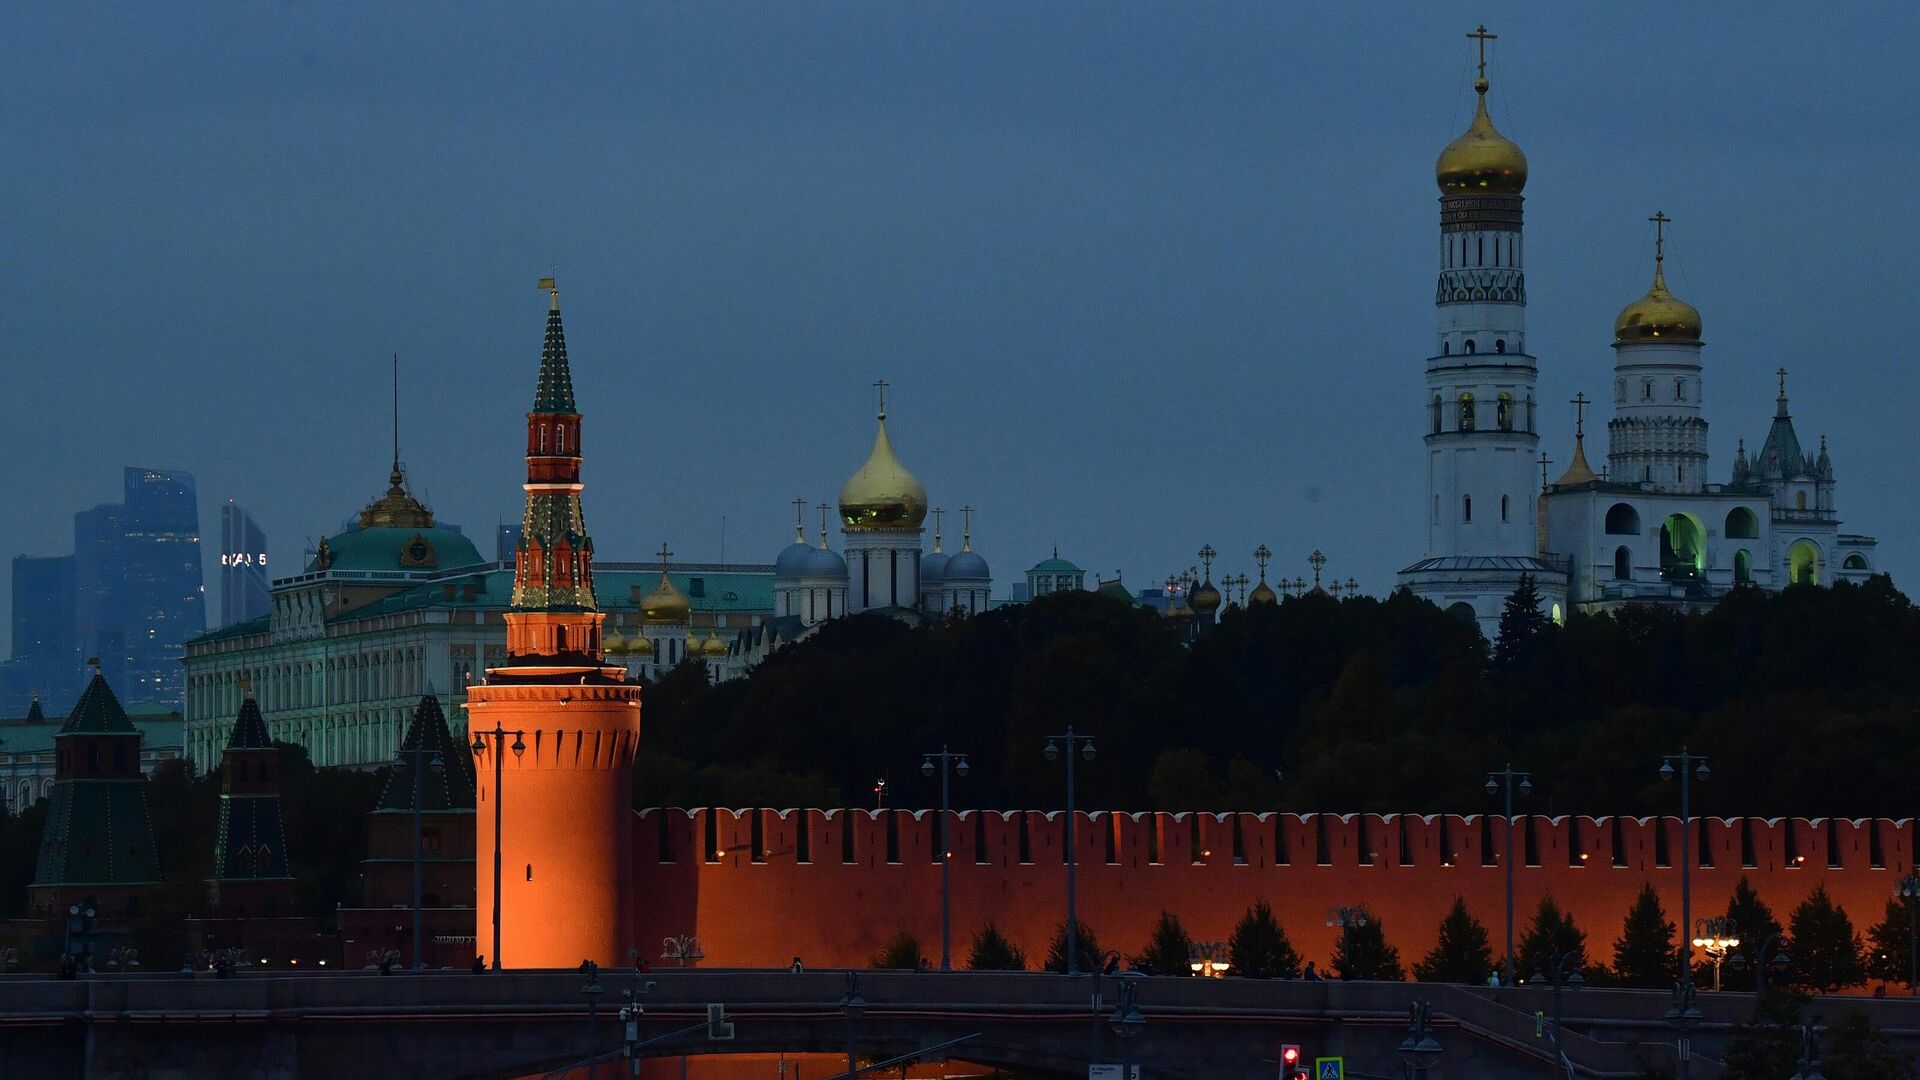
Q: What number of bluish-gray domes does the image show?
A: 4